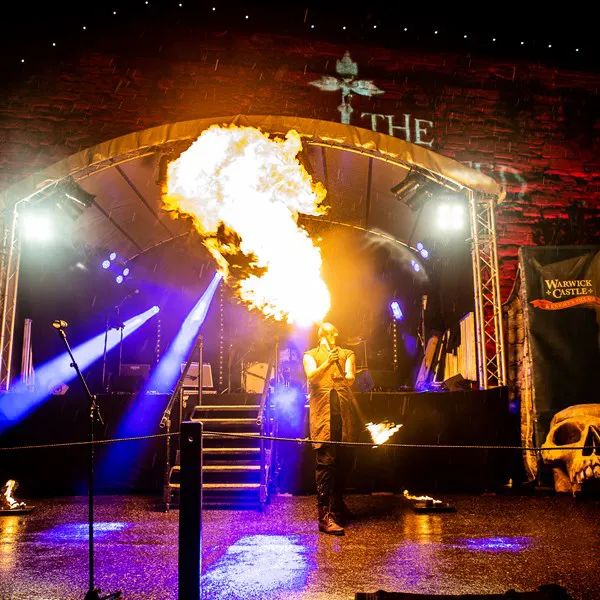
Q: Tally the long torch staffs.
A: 1